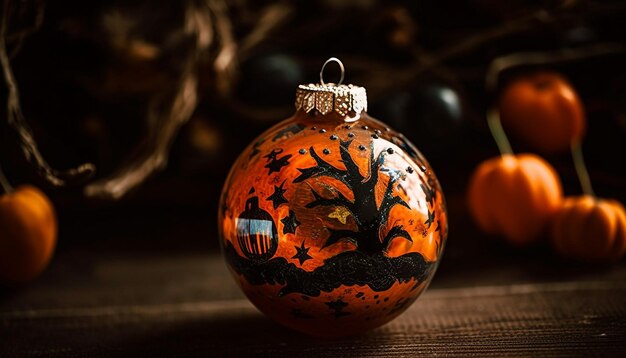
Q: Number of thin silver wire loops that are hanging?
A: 1